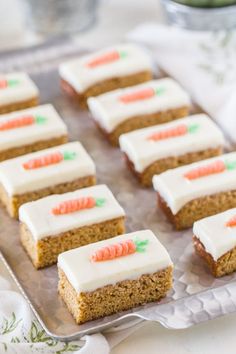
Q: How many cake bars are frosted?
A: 10